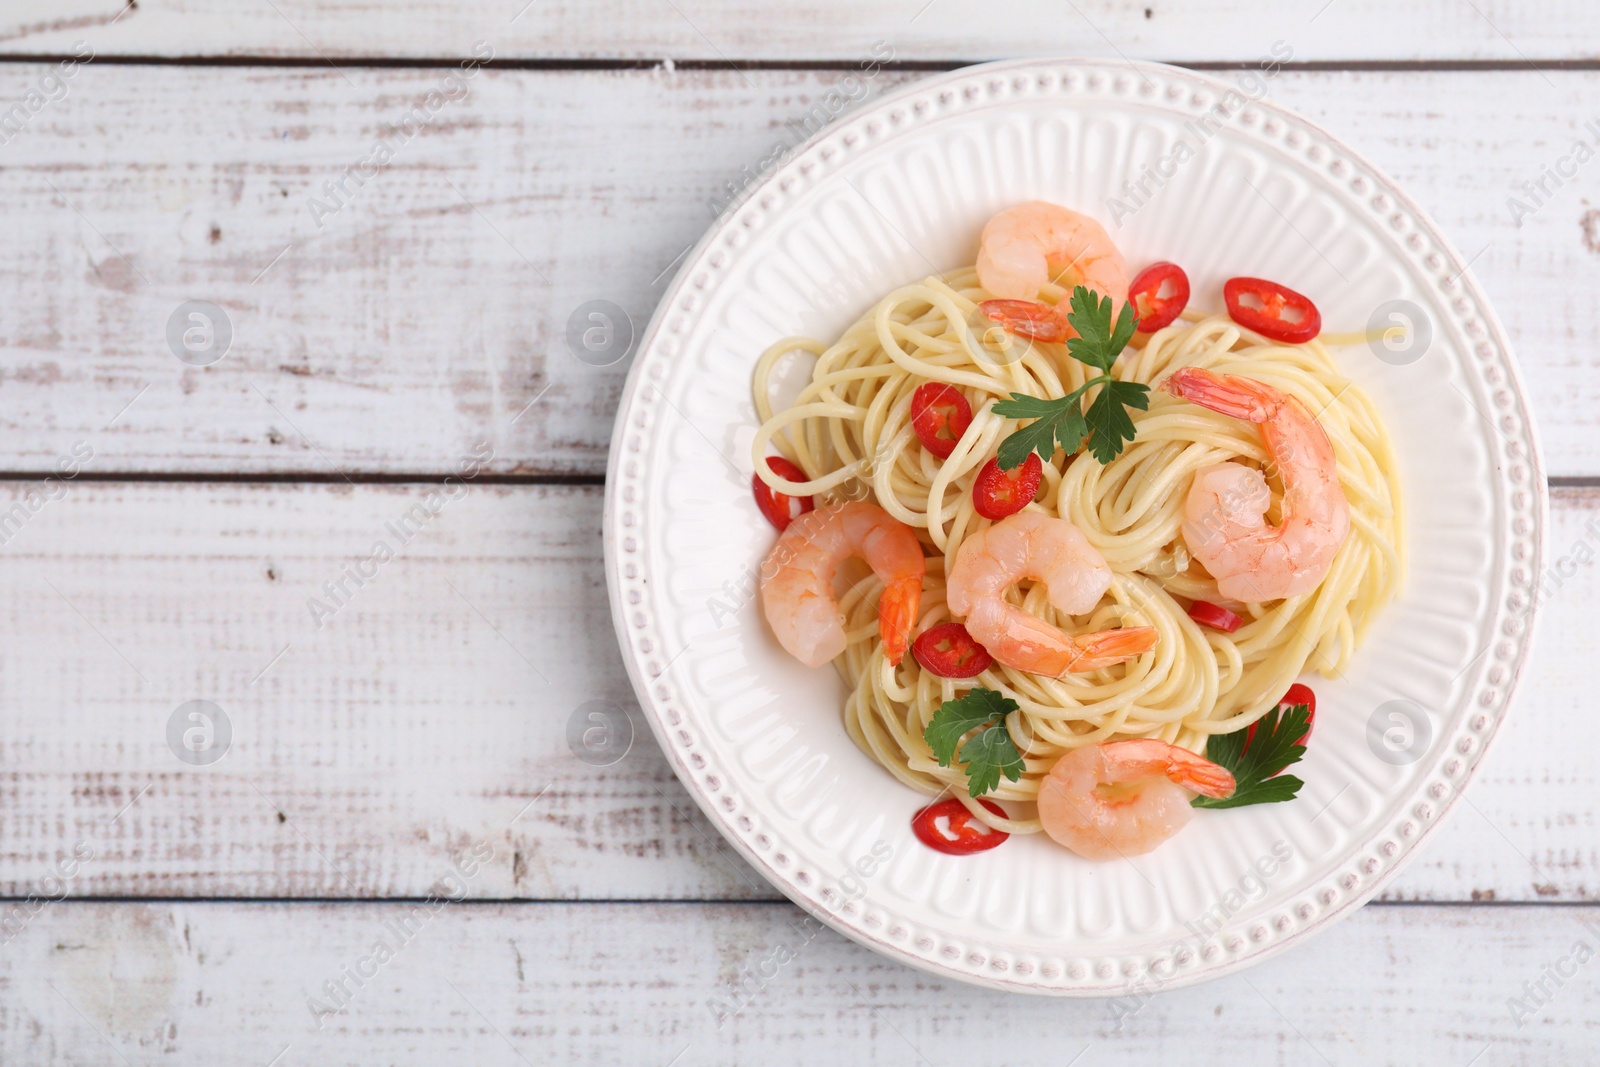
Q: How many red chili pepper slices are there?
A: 9